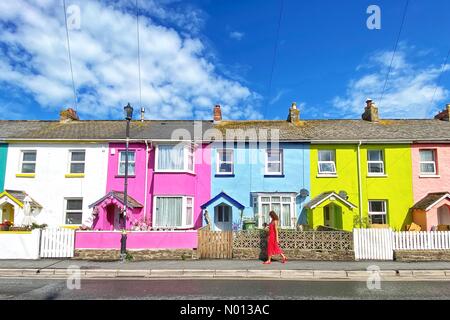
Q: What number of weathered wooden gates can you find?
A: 1